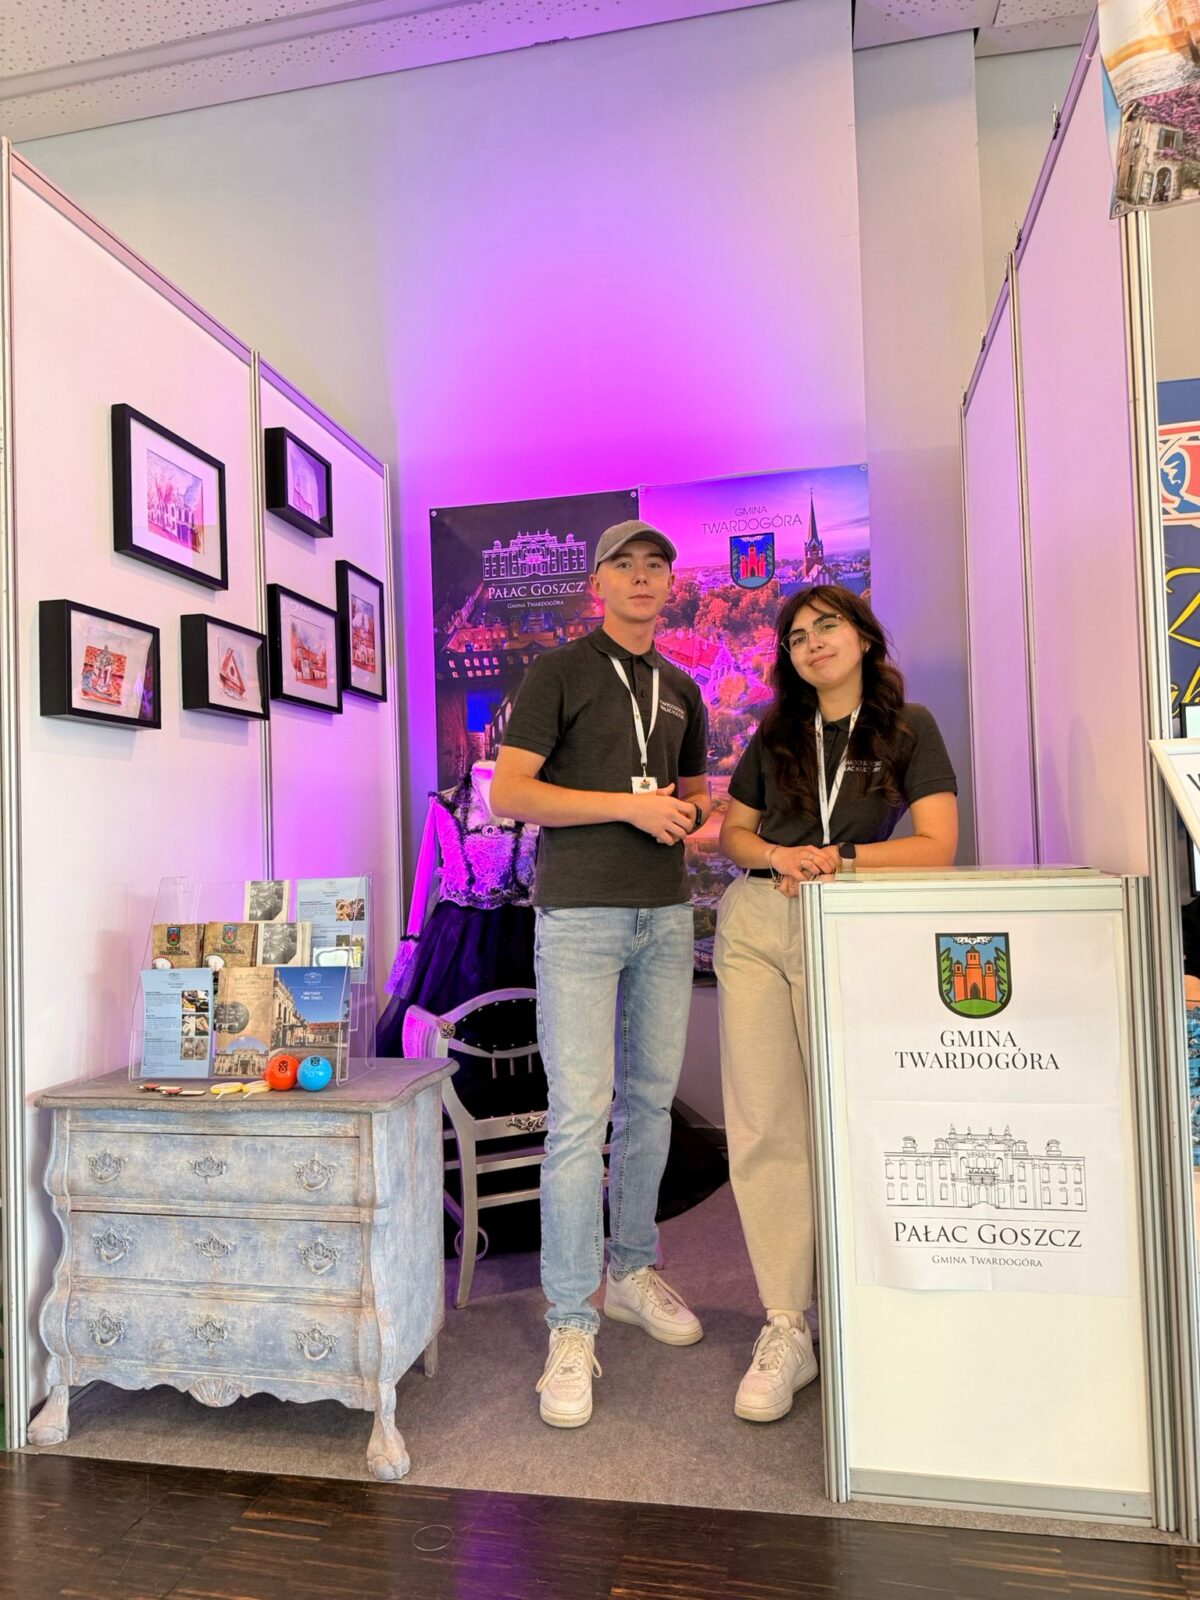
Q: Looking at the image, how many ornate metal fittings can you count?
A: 9